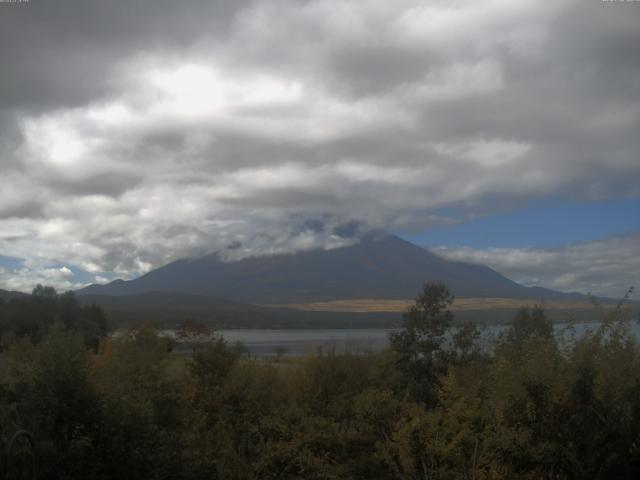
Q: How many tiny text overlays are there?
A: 2